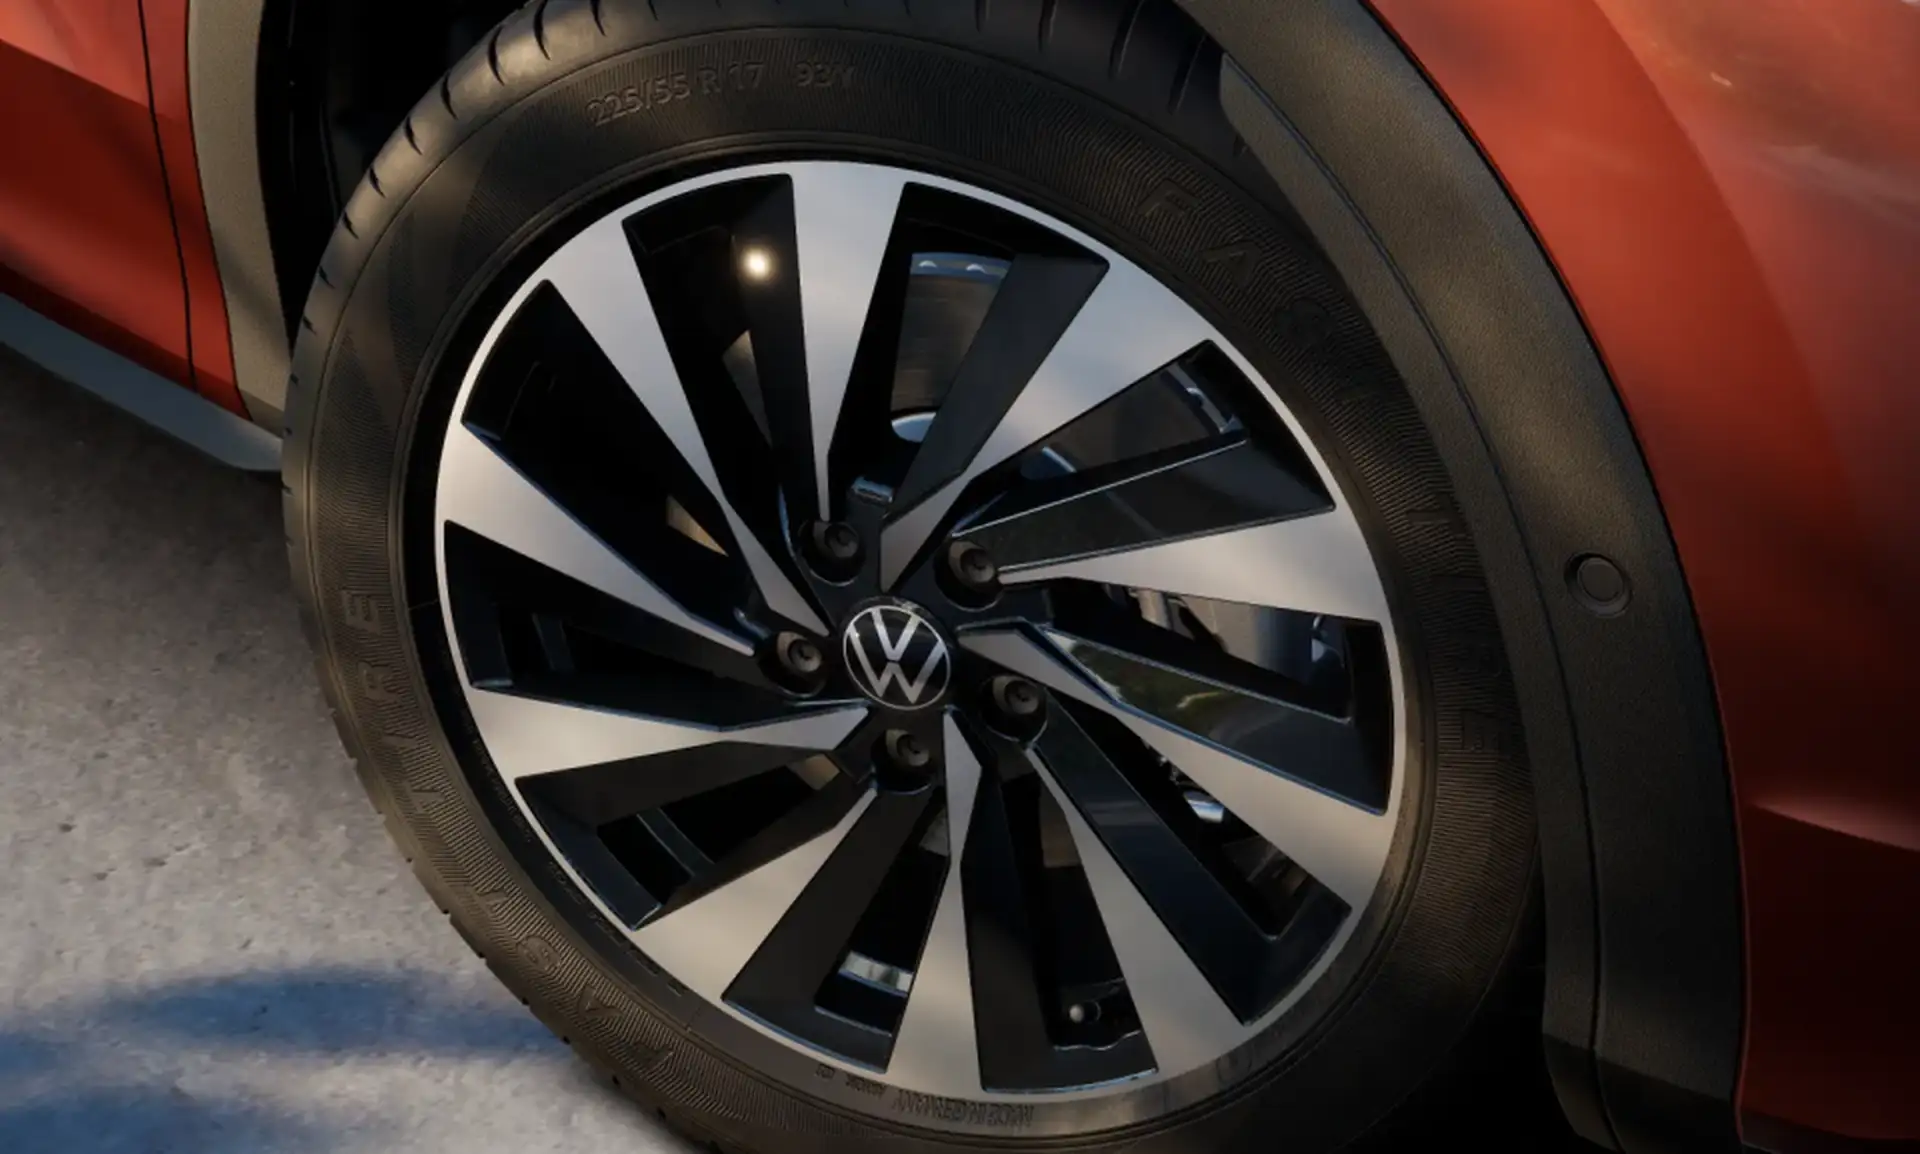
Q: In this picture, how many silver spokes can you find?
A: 10